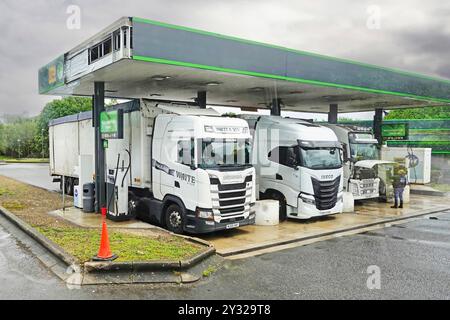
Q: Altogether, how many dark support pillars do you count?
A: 5